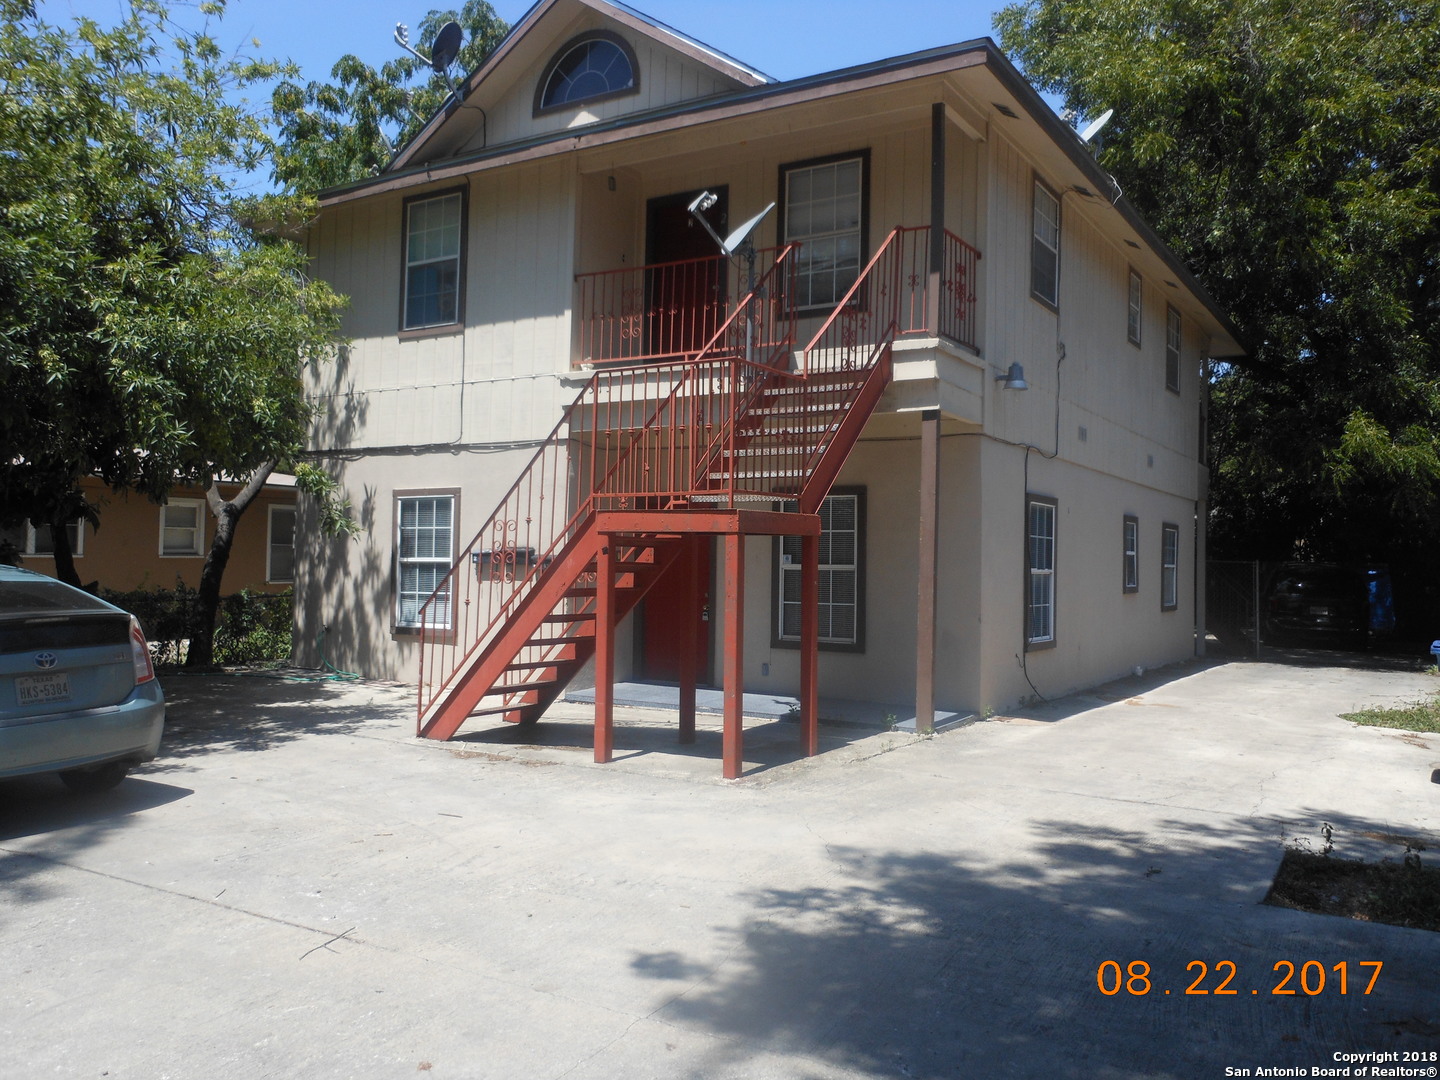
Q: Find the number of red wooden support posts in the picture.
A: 4